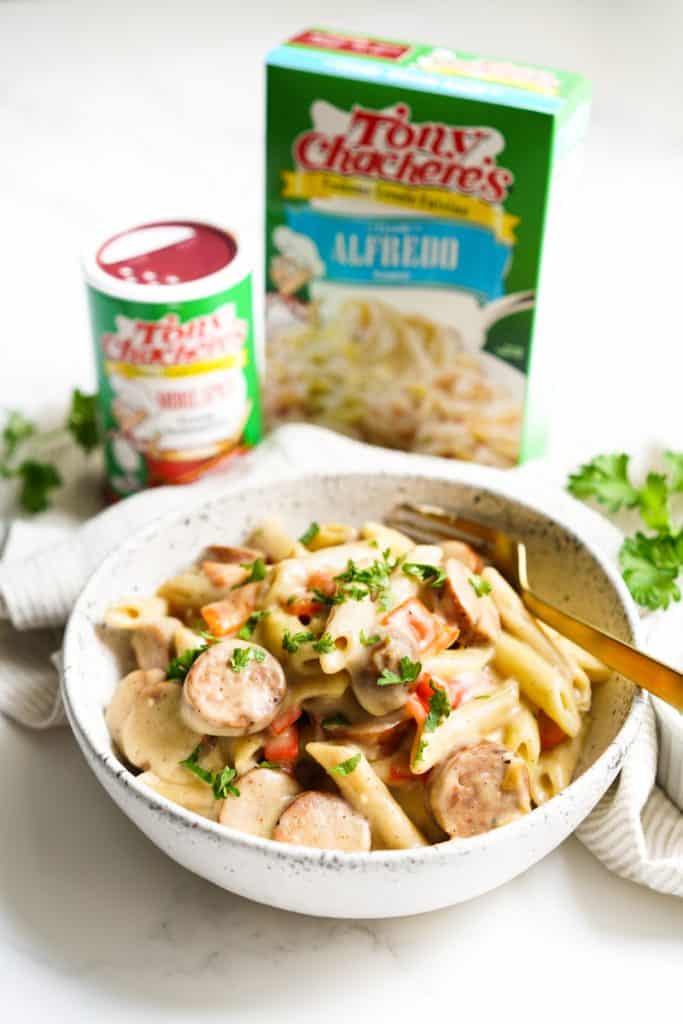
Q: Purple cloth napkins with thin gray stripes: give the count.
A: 0